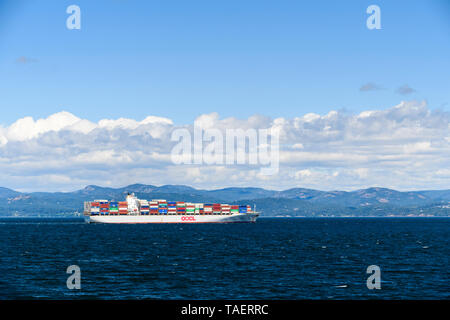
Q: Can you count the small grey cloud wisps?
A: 3